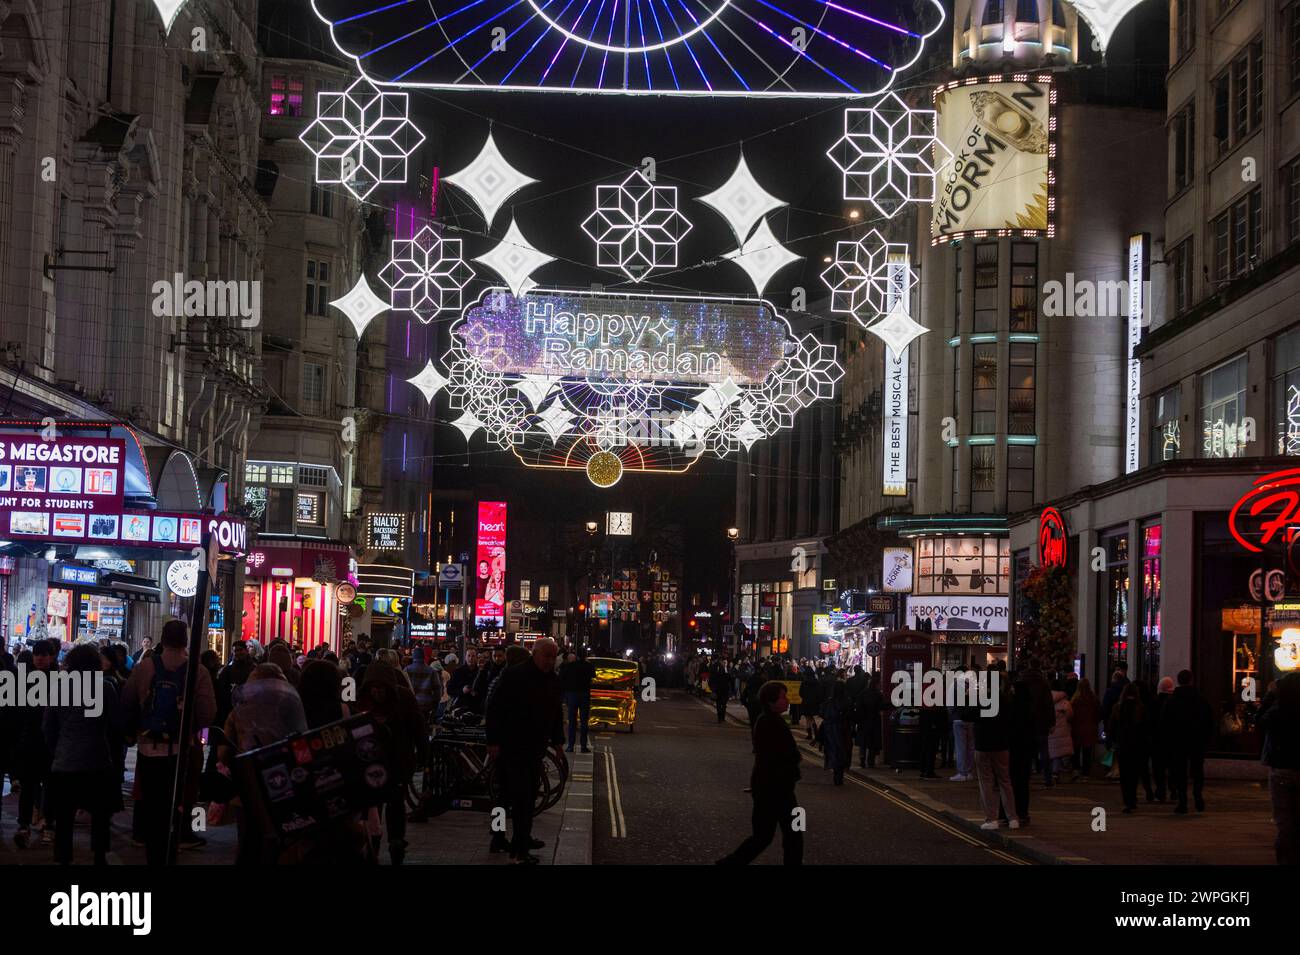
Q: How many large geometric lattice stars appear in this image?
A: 5